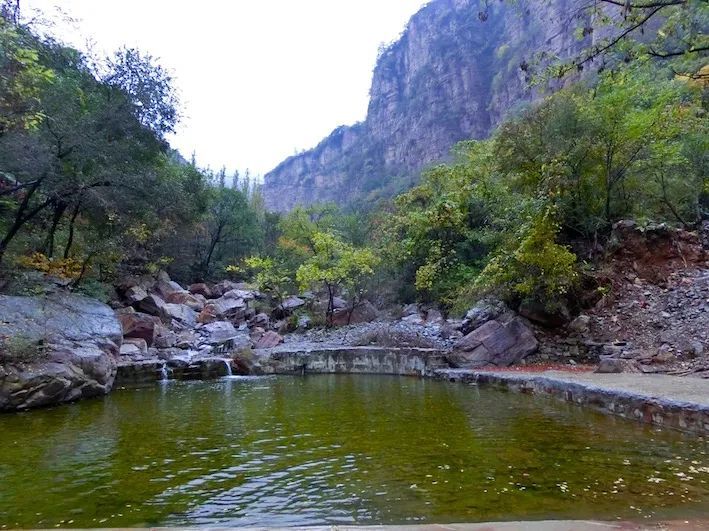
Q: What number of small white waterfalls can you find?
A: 2